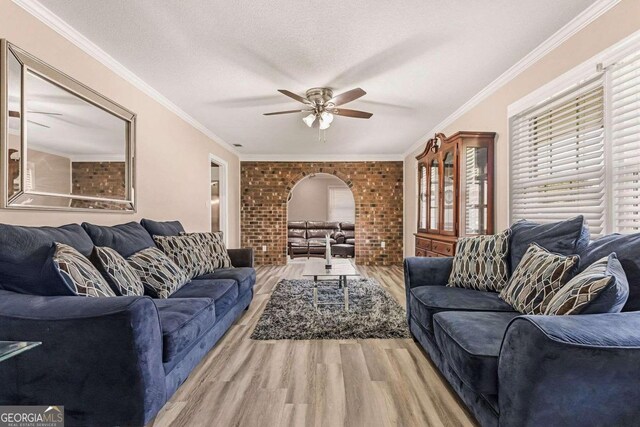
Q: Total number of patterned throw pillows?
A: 8